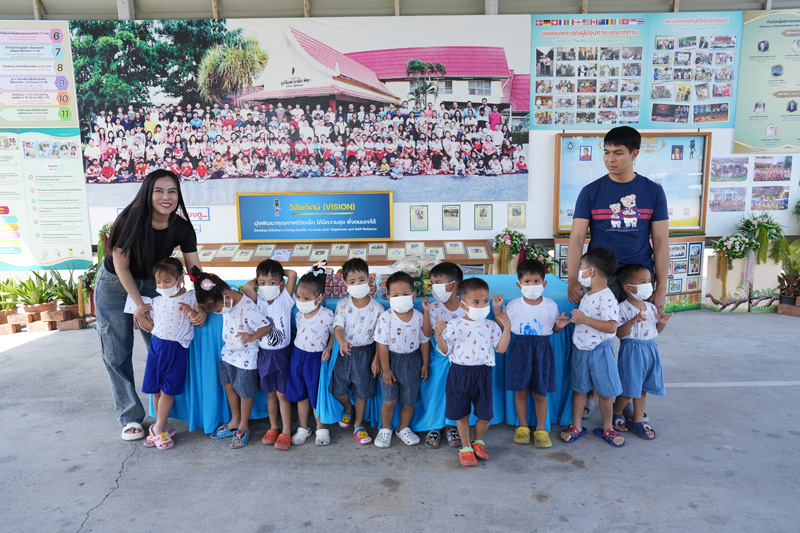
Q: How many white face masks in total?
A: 11